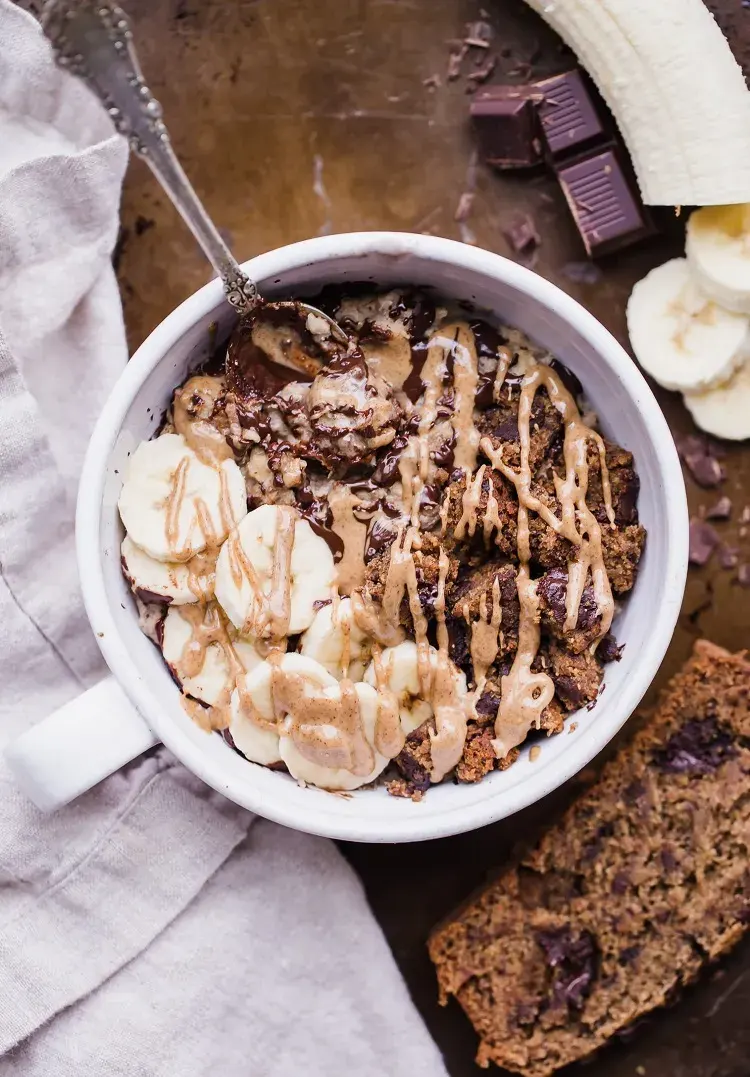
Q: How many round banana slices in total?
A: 11